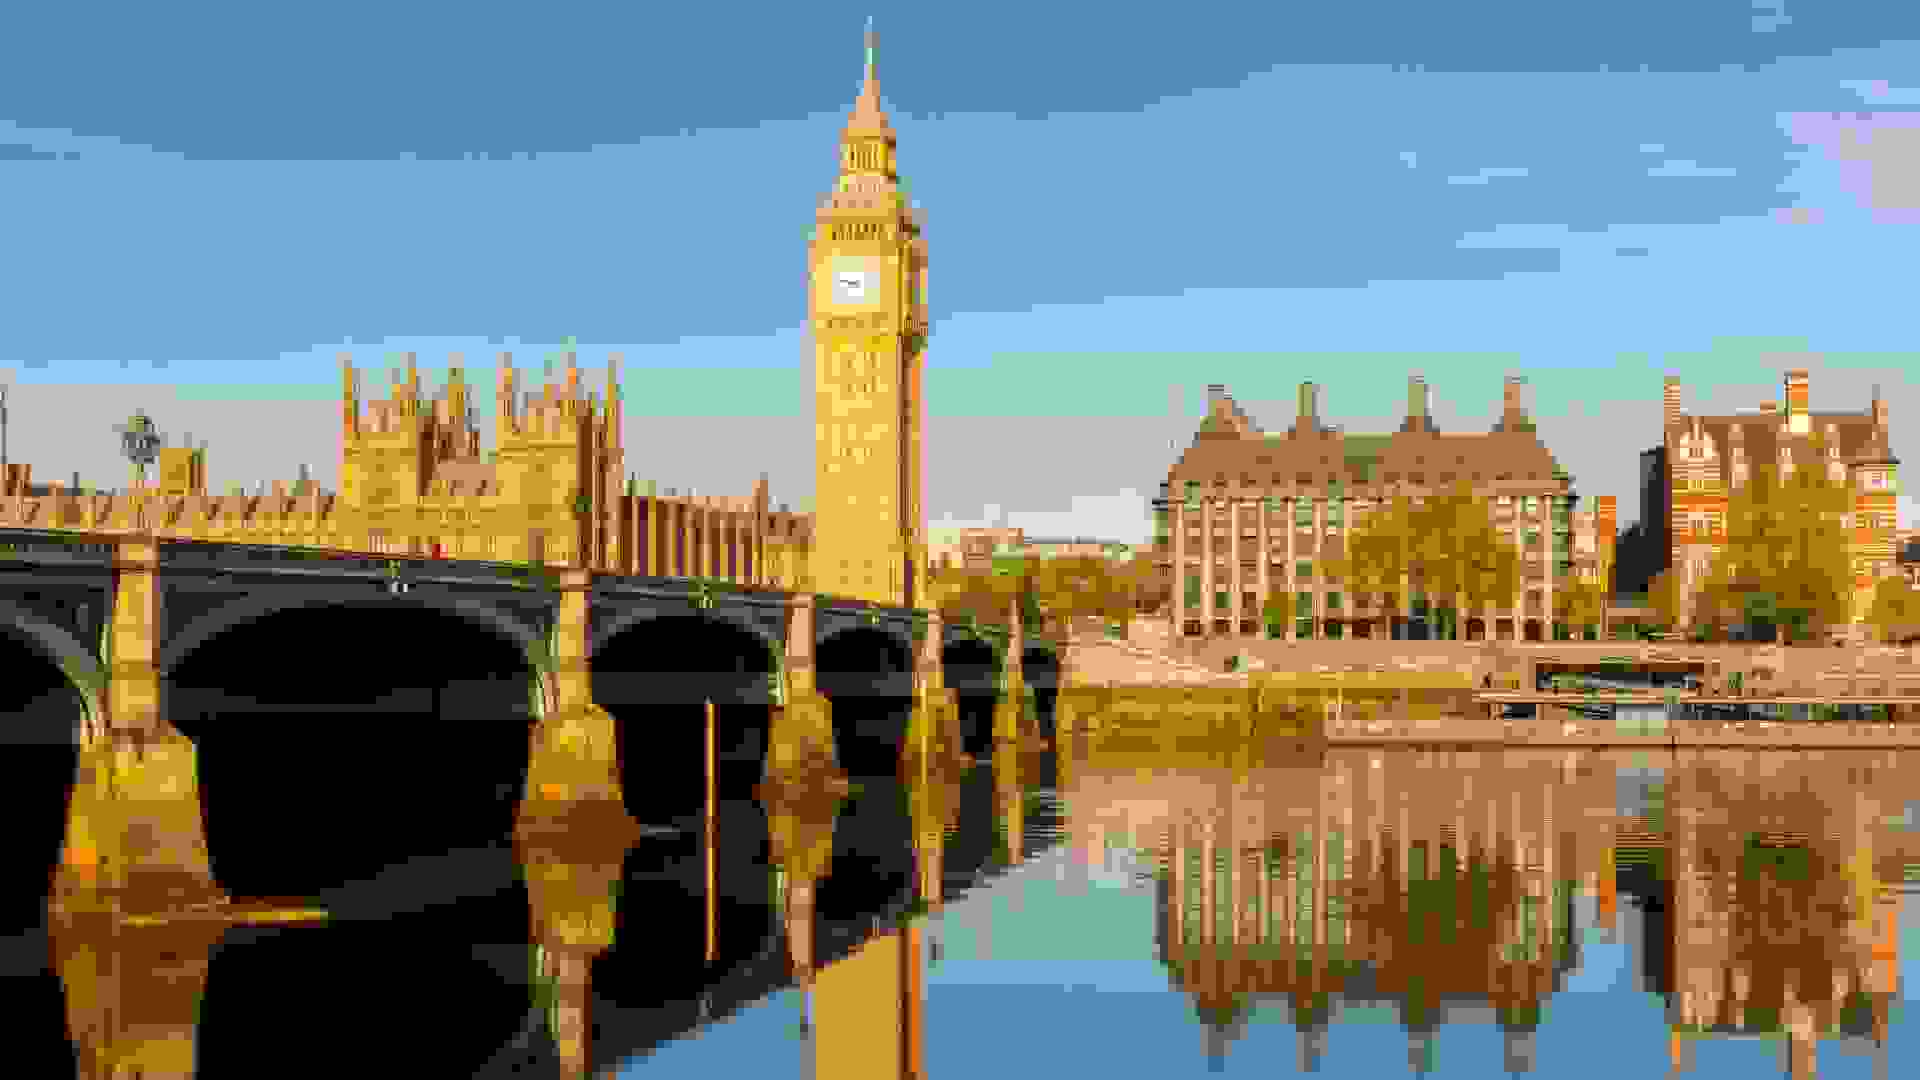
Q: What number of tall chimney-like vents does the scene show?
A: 4